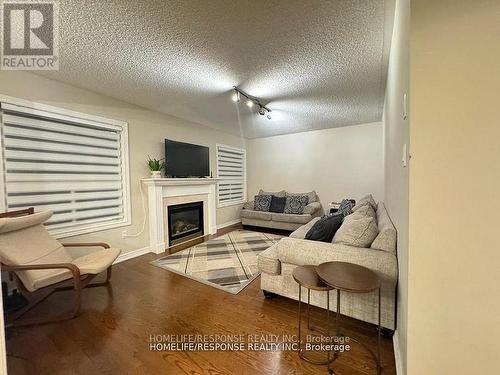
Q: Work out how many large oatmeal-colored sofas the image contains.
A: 2